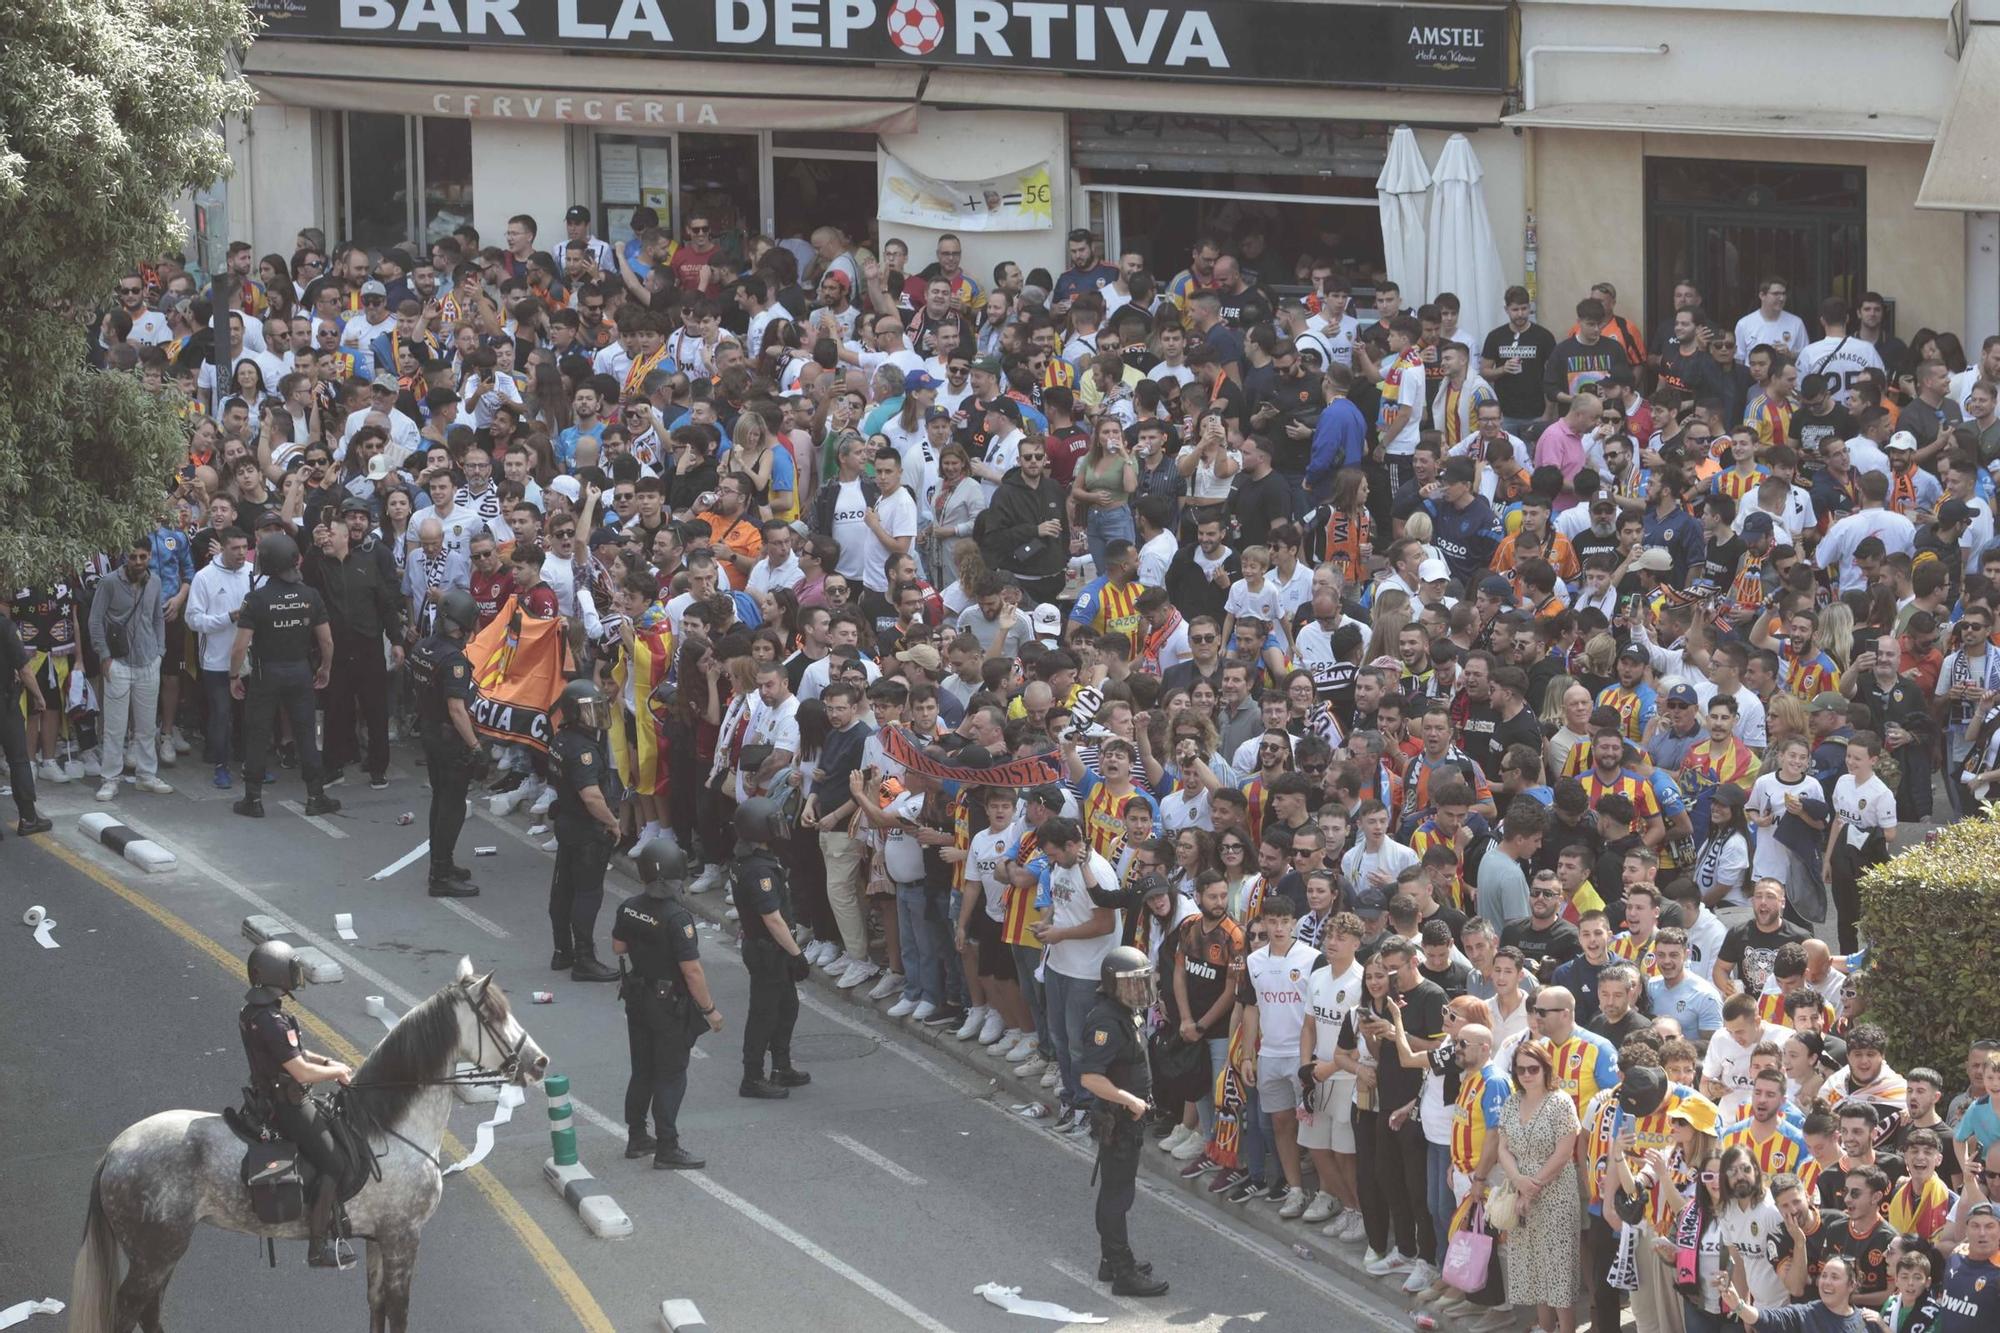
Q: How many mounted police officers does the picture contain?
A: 1